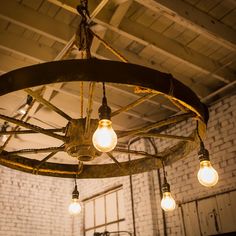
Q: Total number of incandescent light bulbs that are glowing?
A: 4